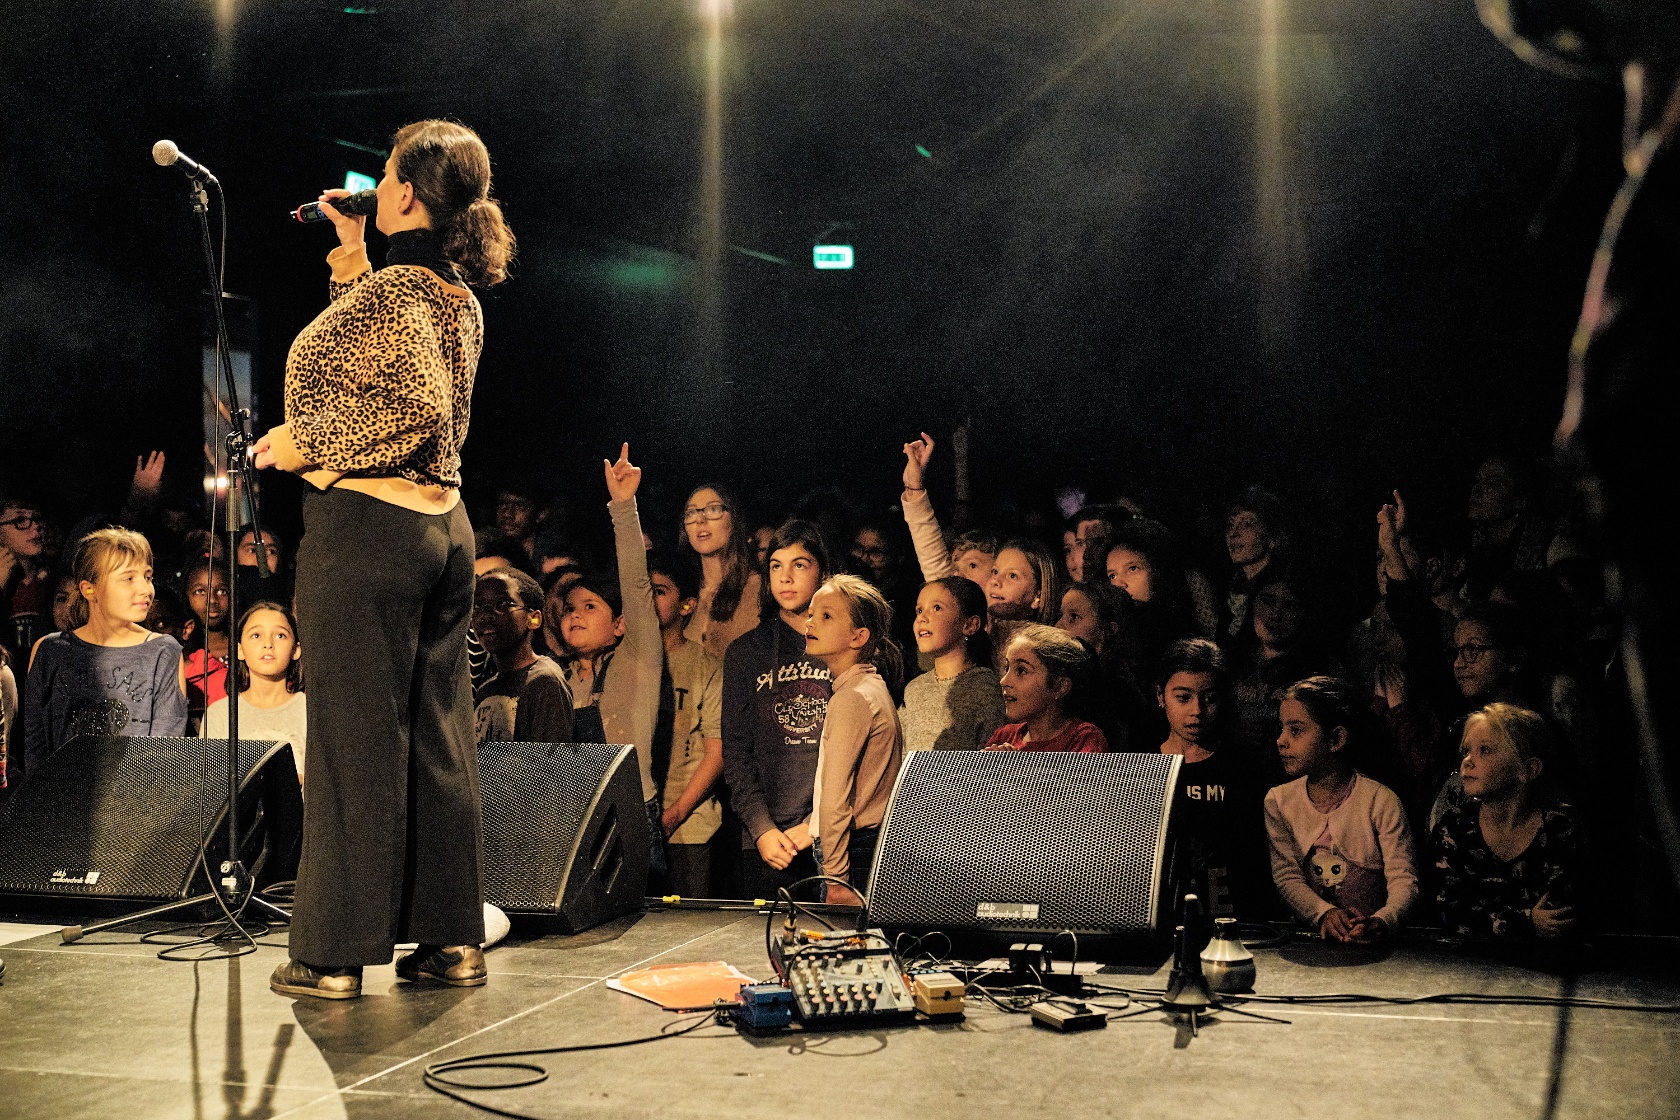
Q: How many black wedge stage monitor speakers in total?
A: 3